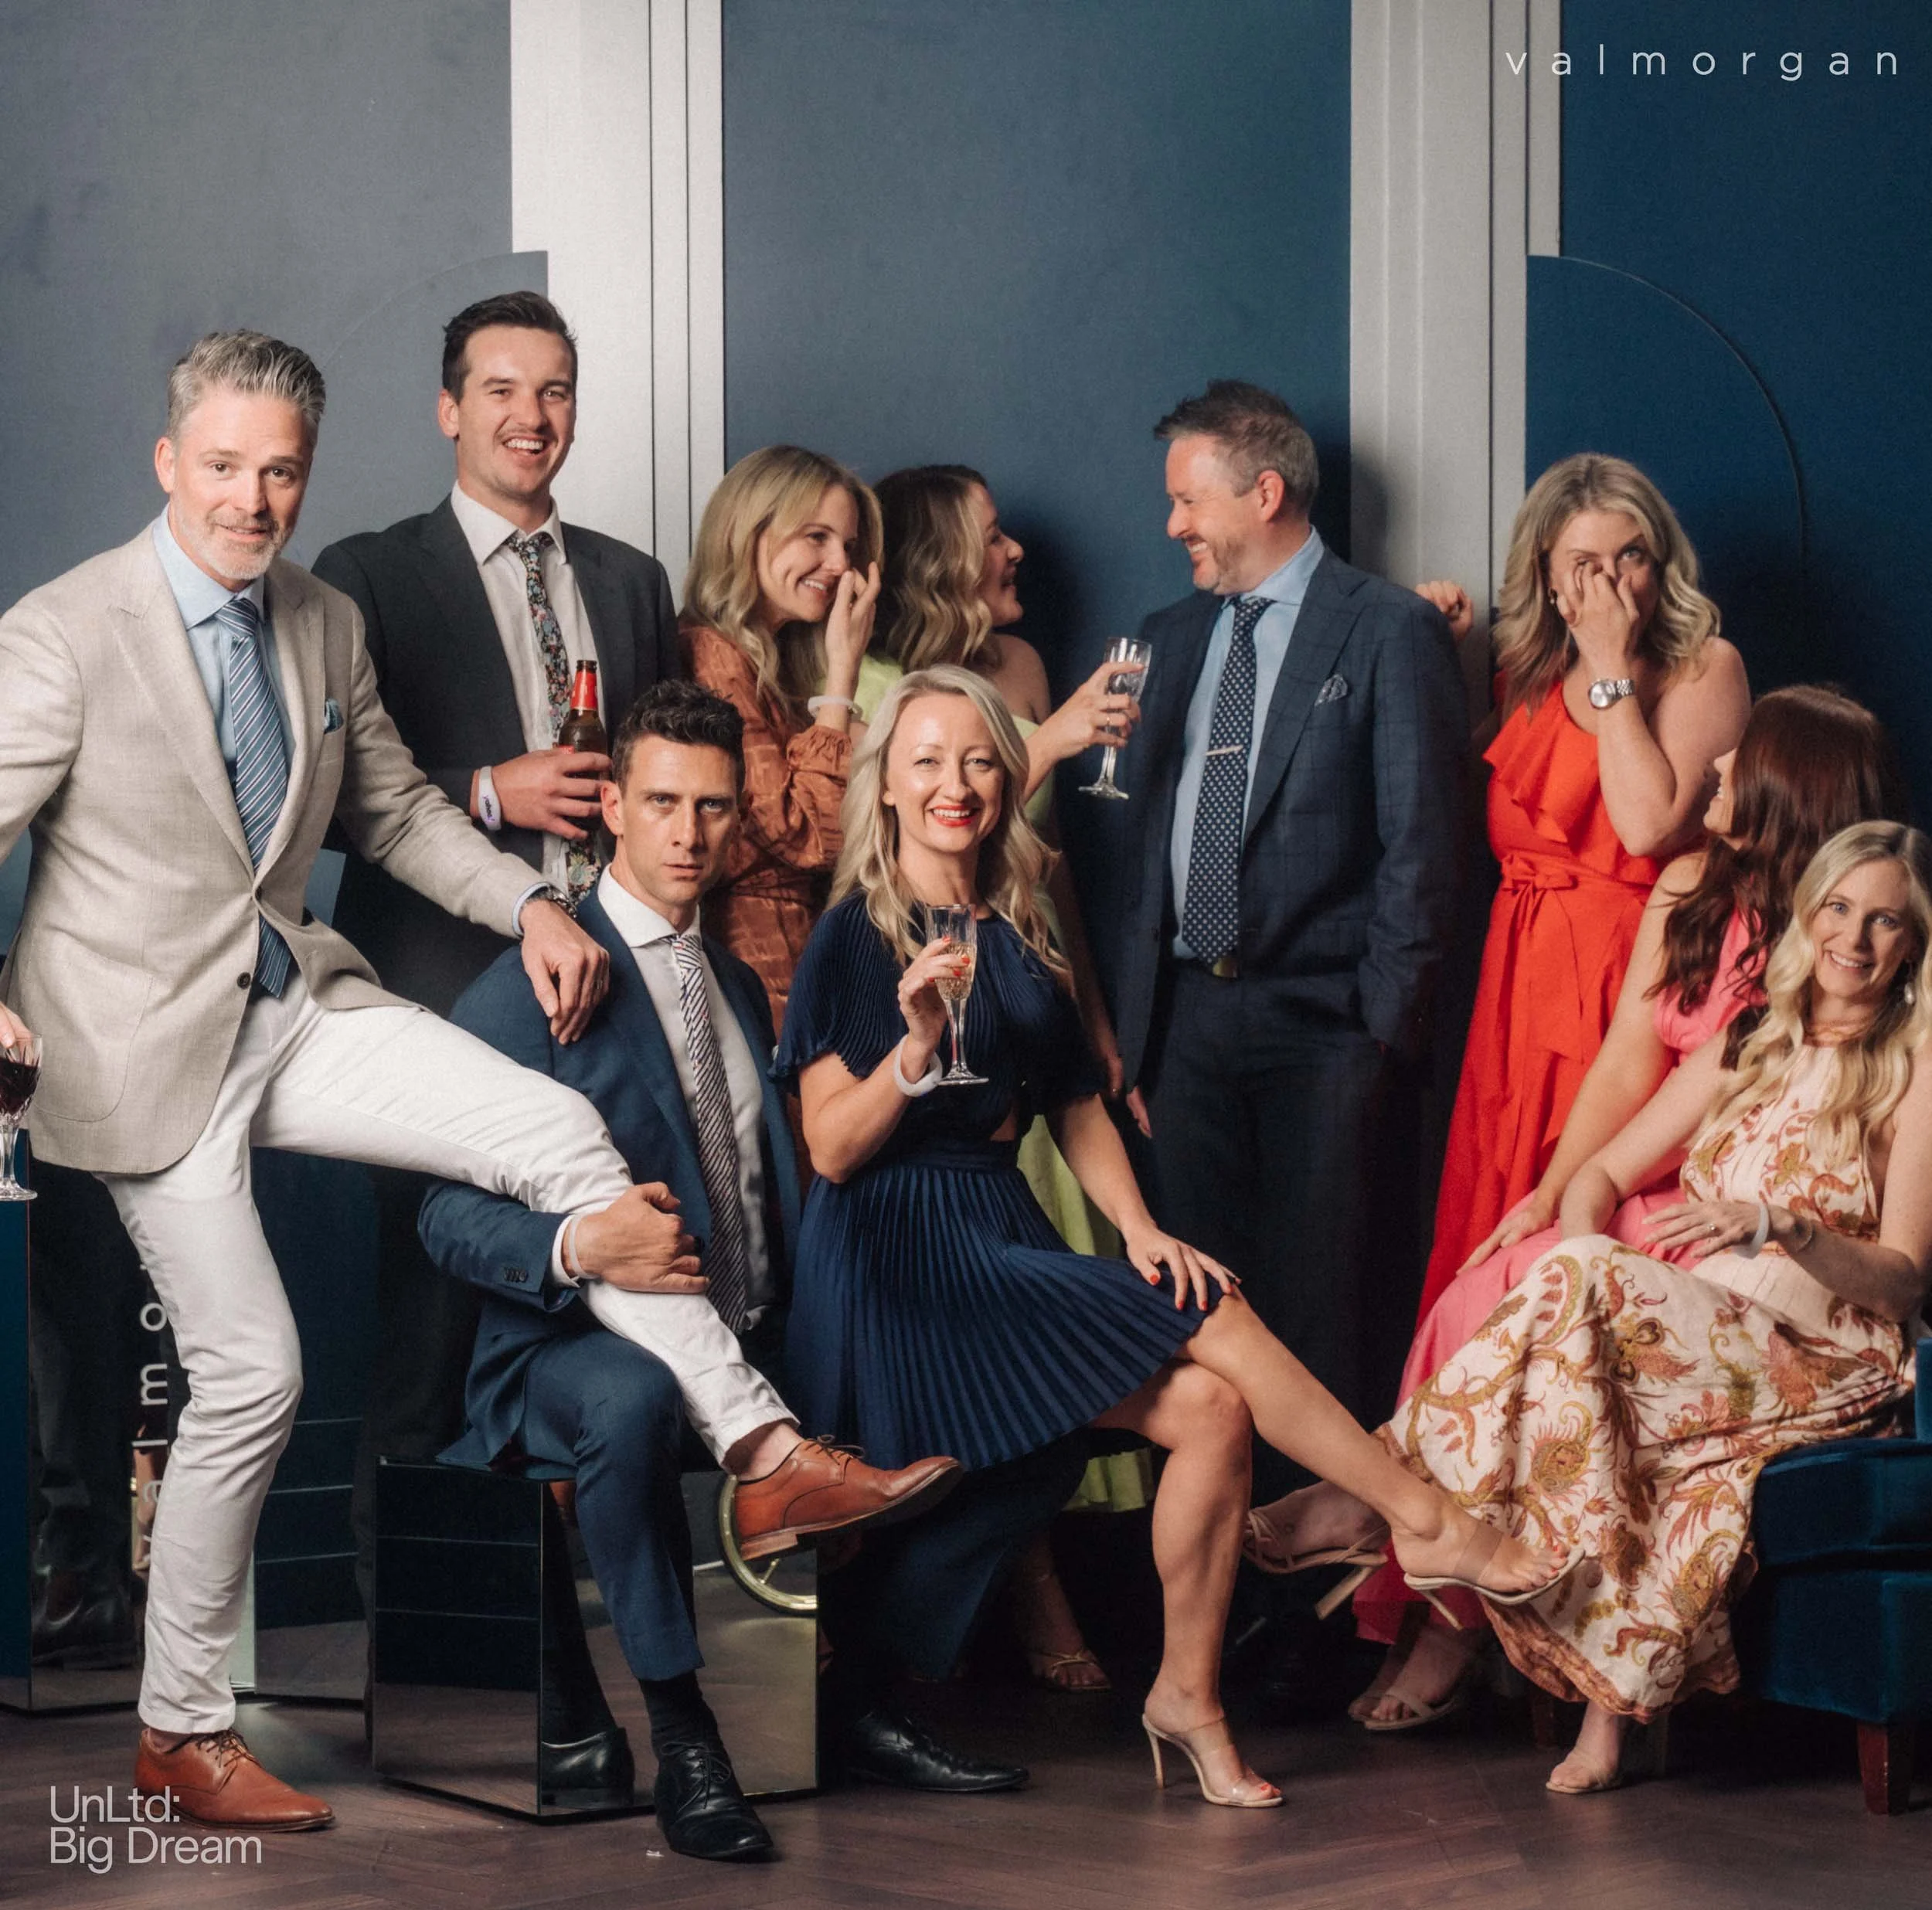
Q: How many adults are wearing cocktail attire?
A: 10